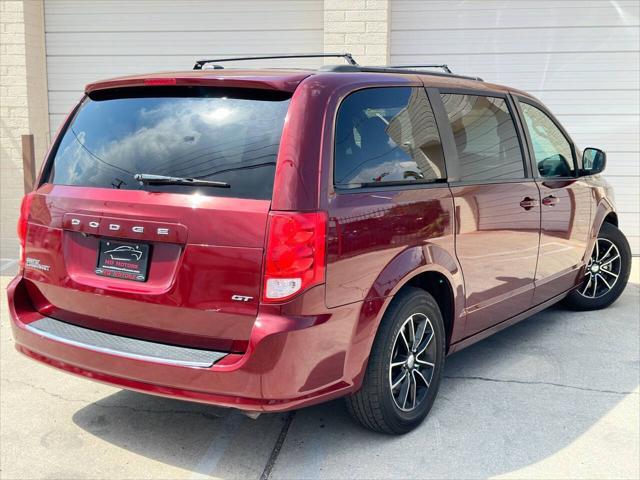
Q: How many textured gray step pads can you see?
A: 1